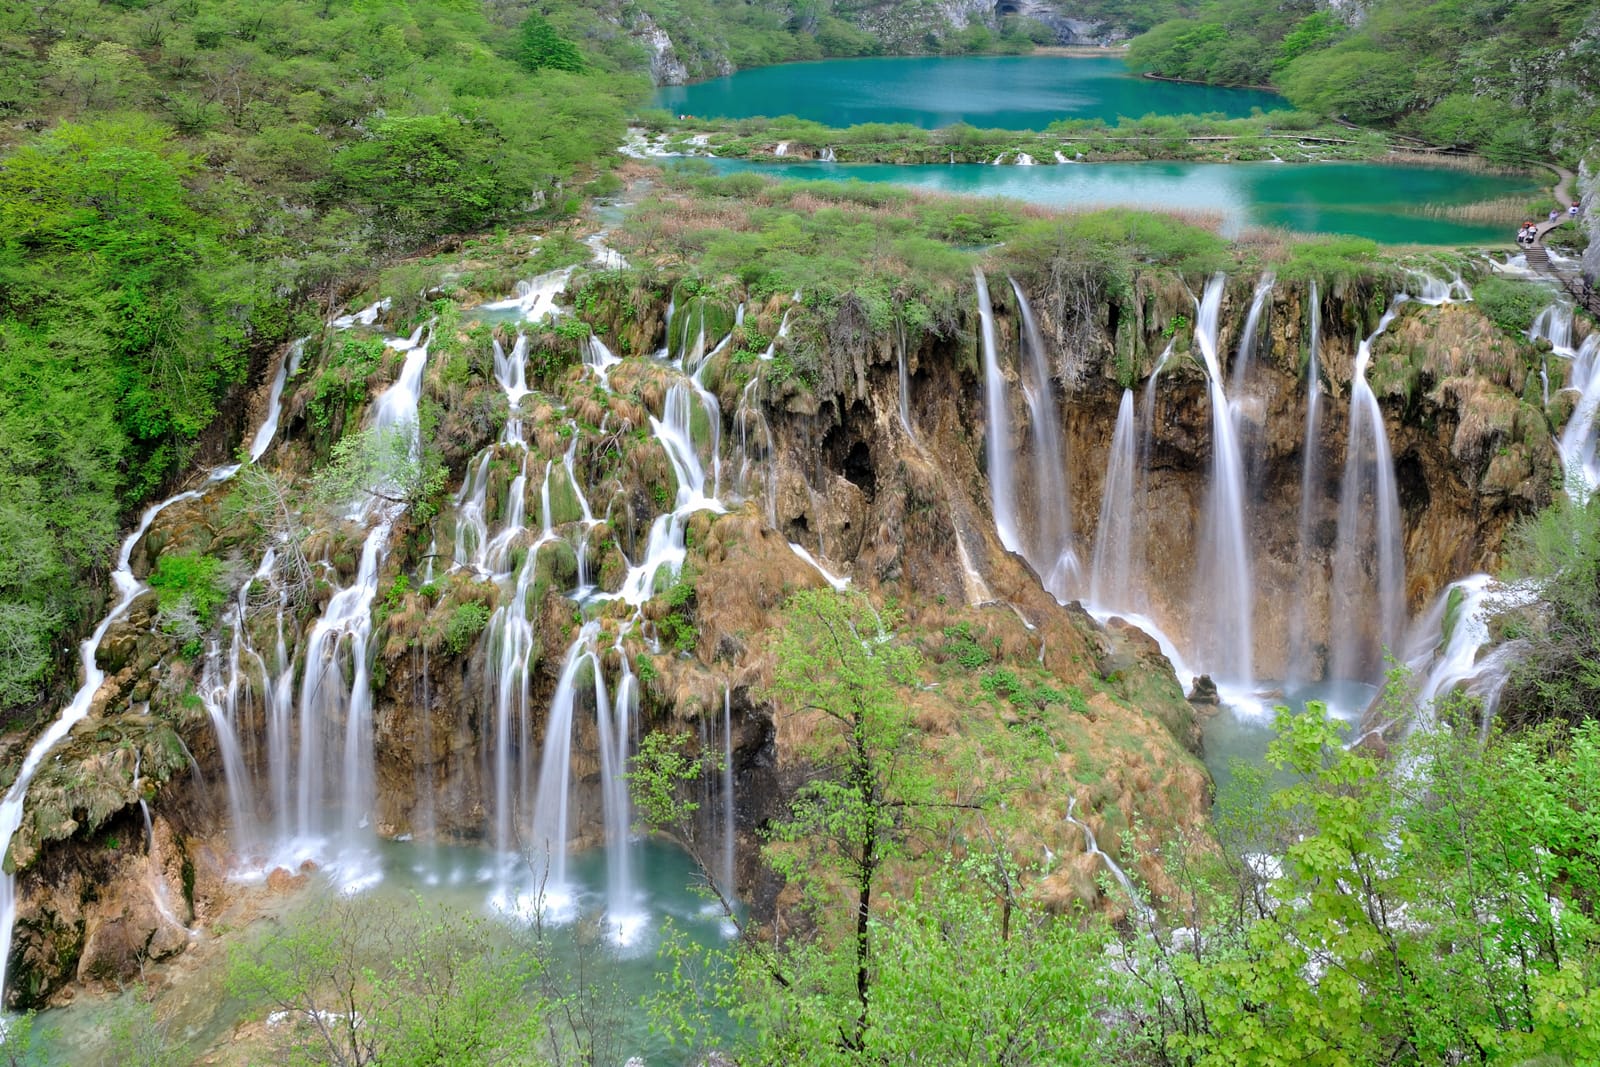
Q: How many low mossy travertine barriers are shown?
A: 1